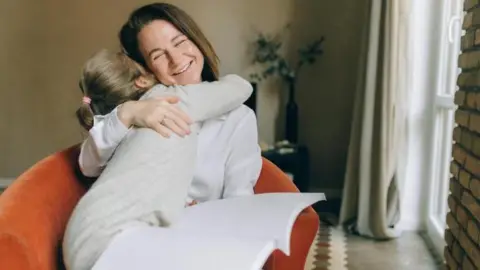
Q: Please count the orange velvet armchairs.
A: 1